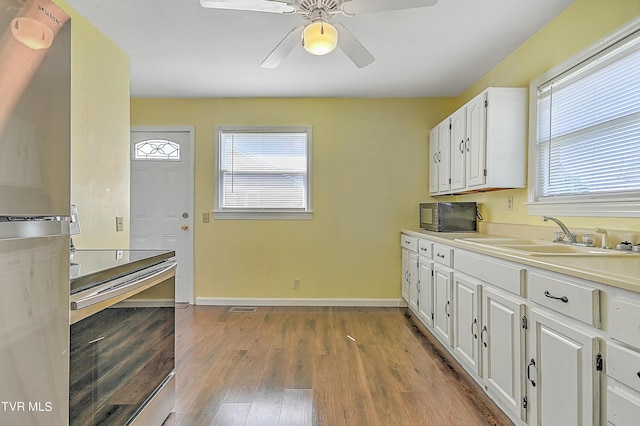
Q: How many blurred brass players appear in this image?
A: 0